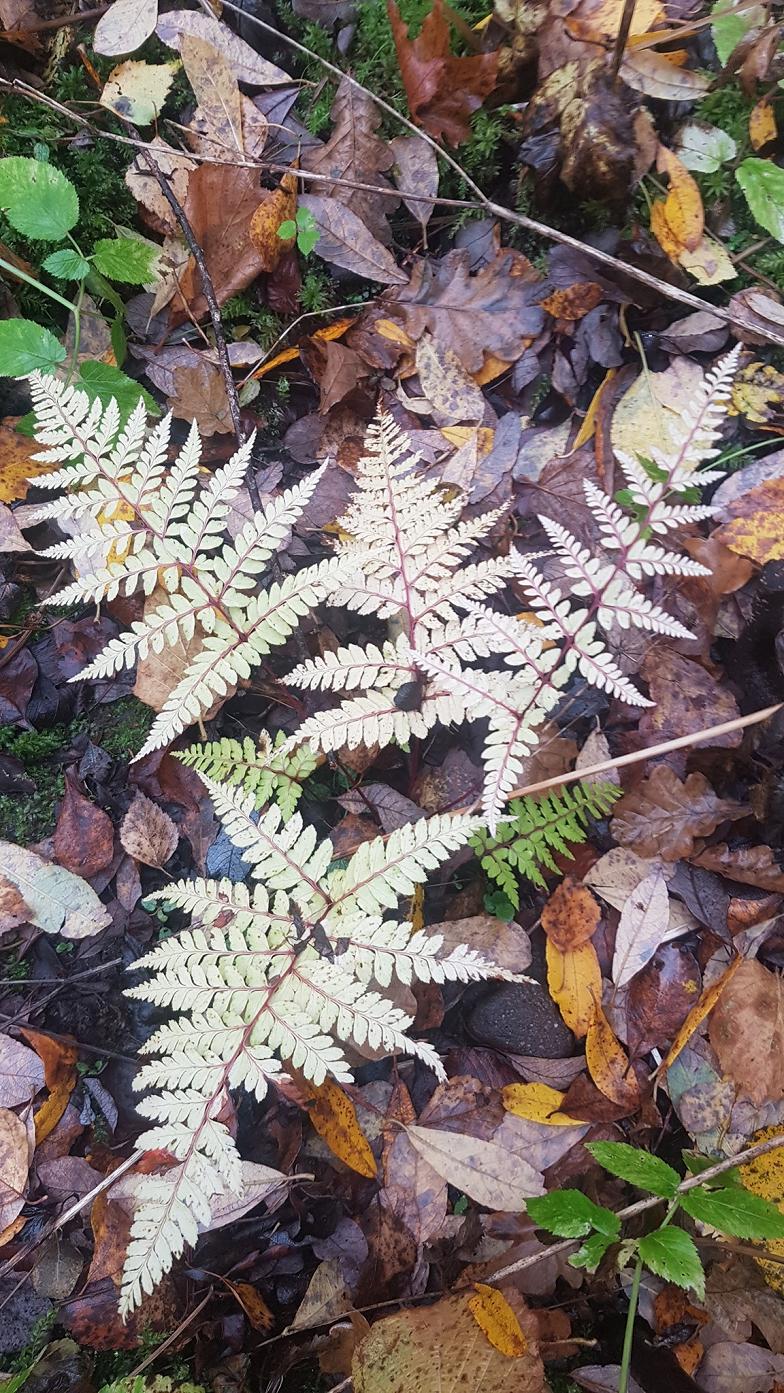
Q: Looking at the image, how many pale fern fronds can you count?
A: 4